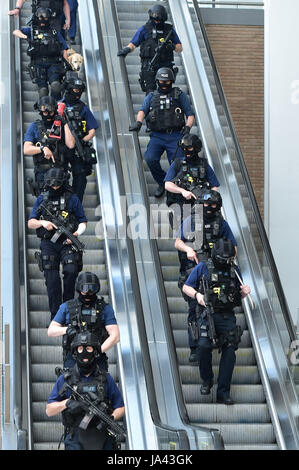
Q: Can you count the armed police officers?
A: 11